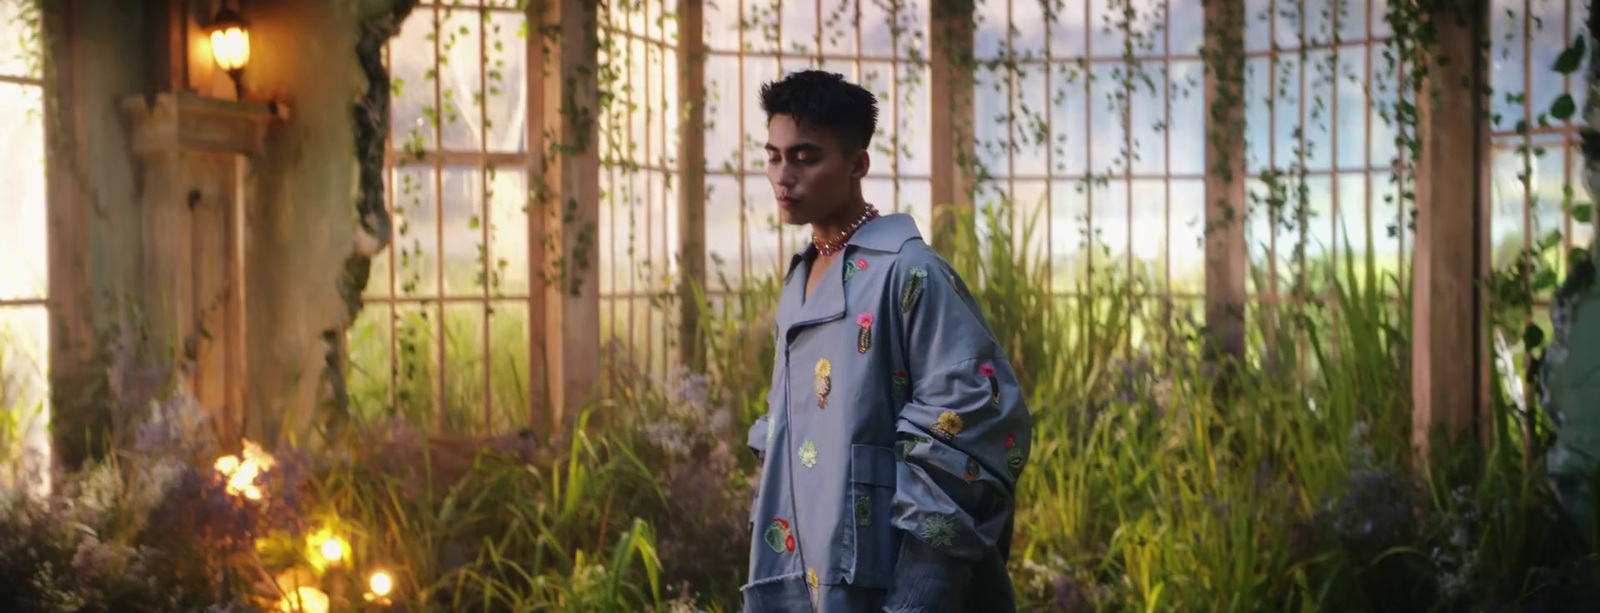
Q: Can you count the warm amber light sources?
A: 5